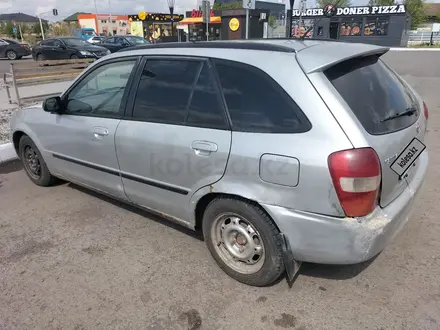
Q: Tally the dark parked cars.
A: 3